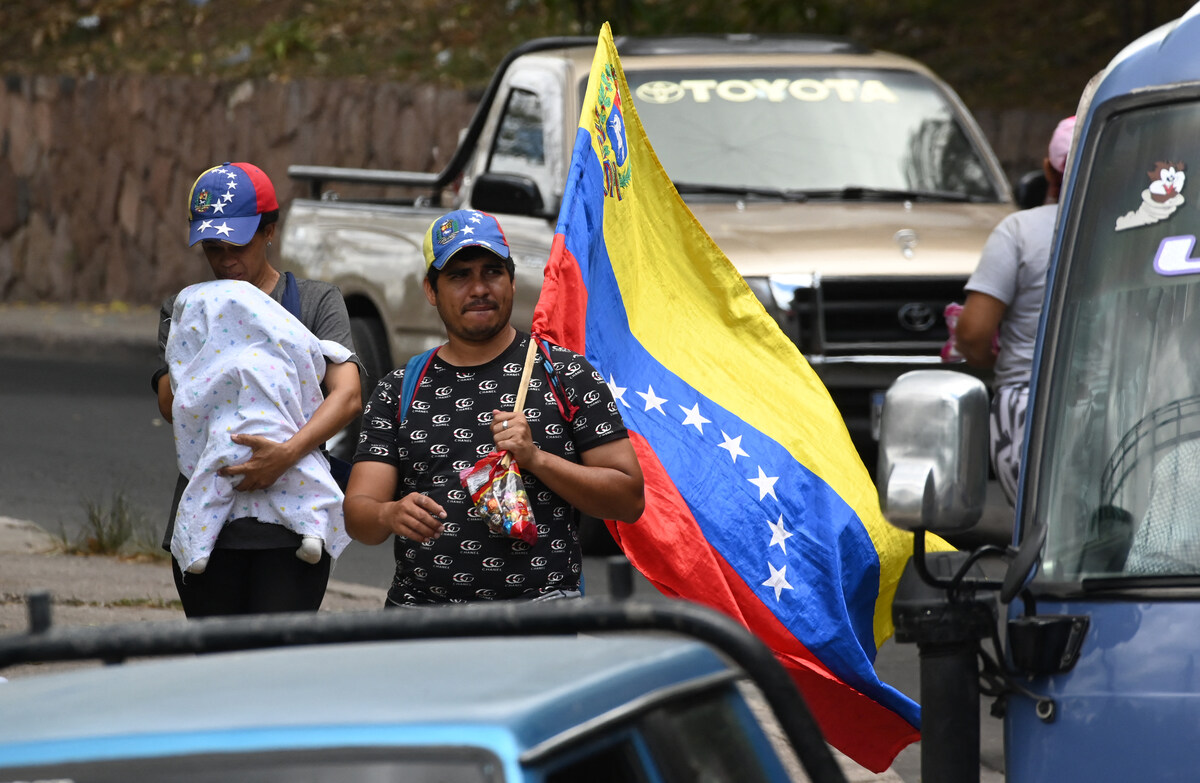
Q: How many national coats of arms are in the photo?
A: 3